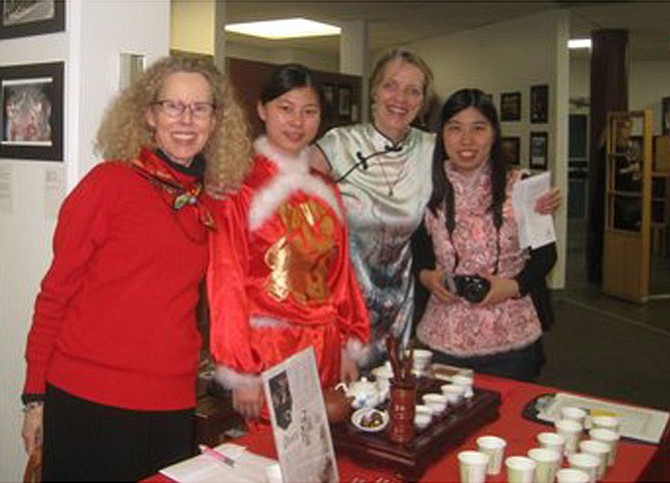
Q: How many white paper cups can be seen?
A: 12